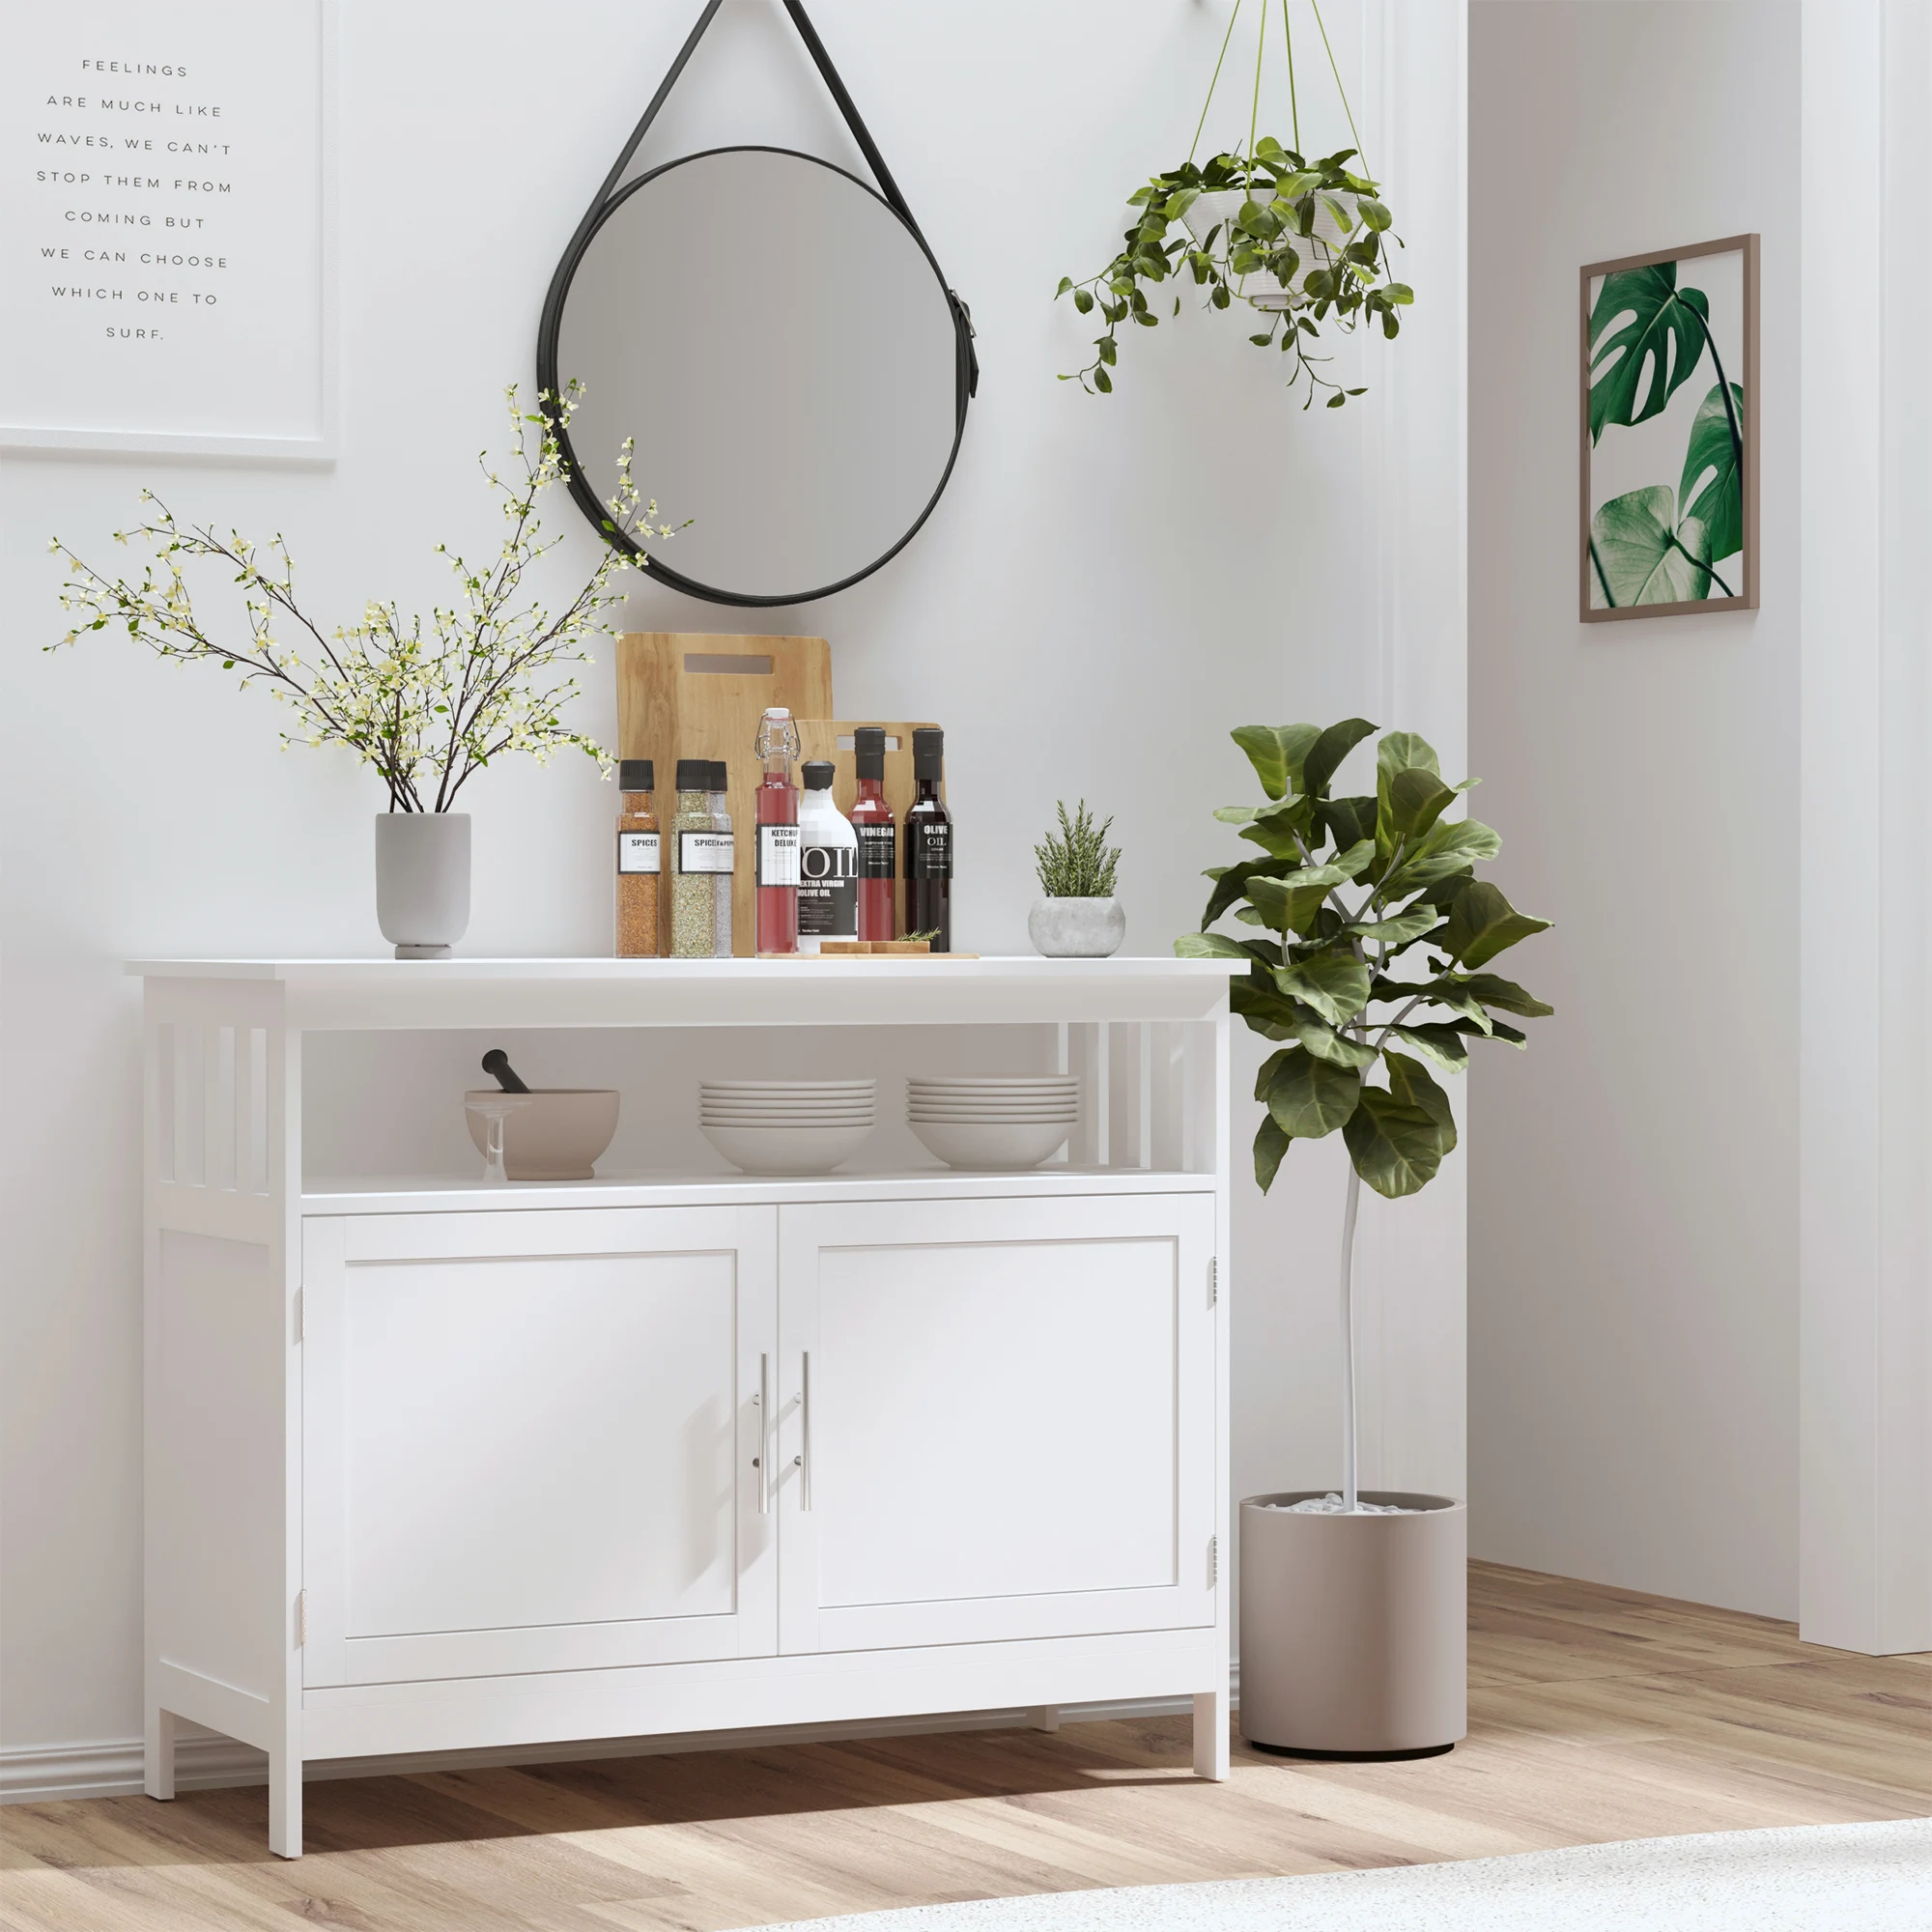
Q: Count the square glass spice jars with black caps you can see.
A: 3